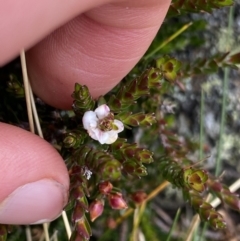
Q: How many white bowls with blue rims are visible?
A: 0